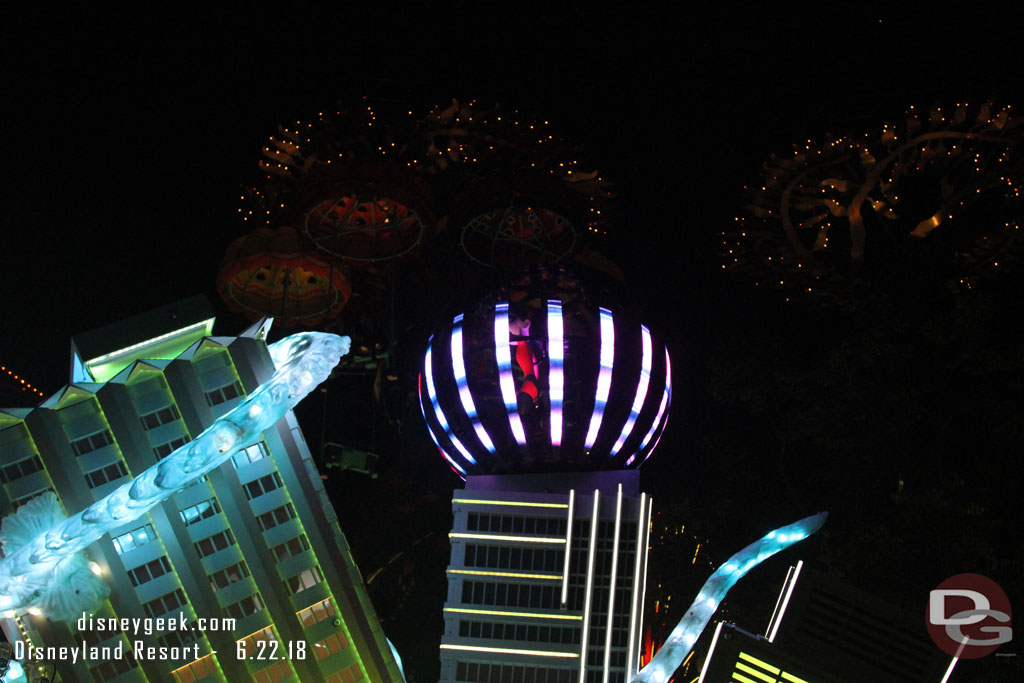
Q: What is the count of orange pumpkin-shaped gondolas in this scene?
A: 3